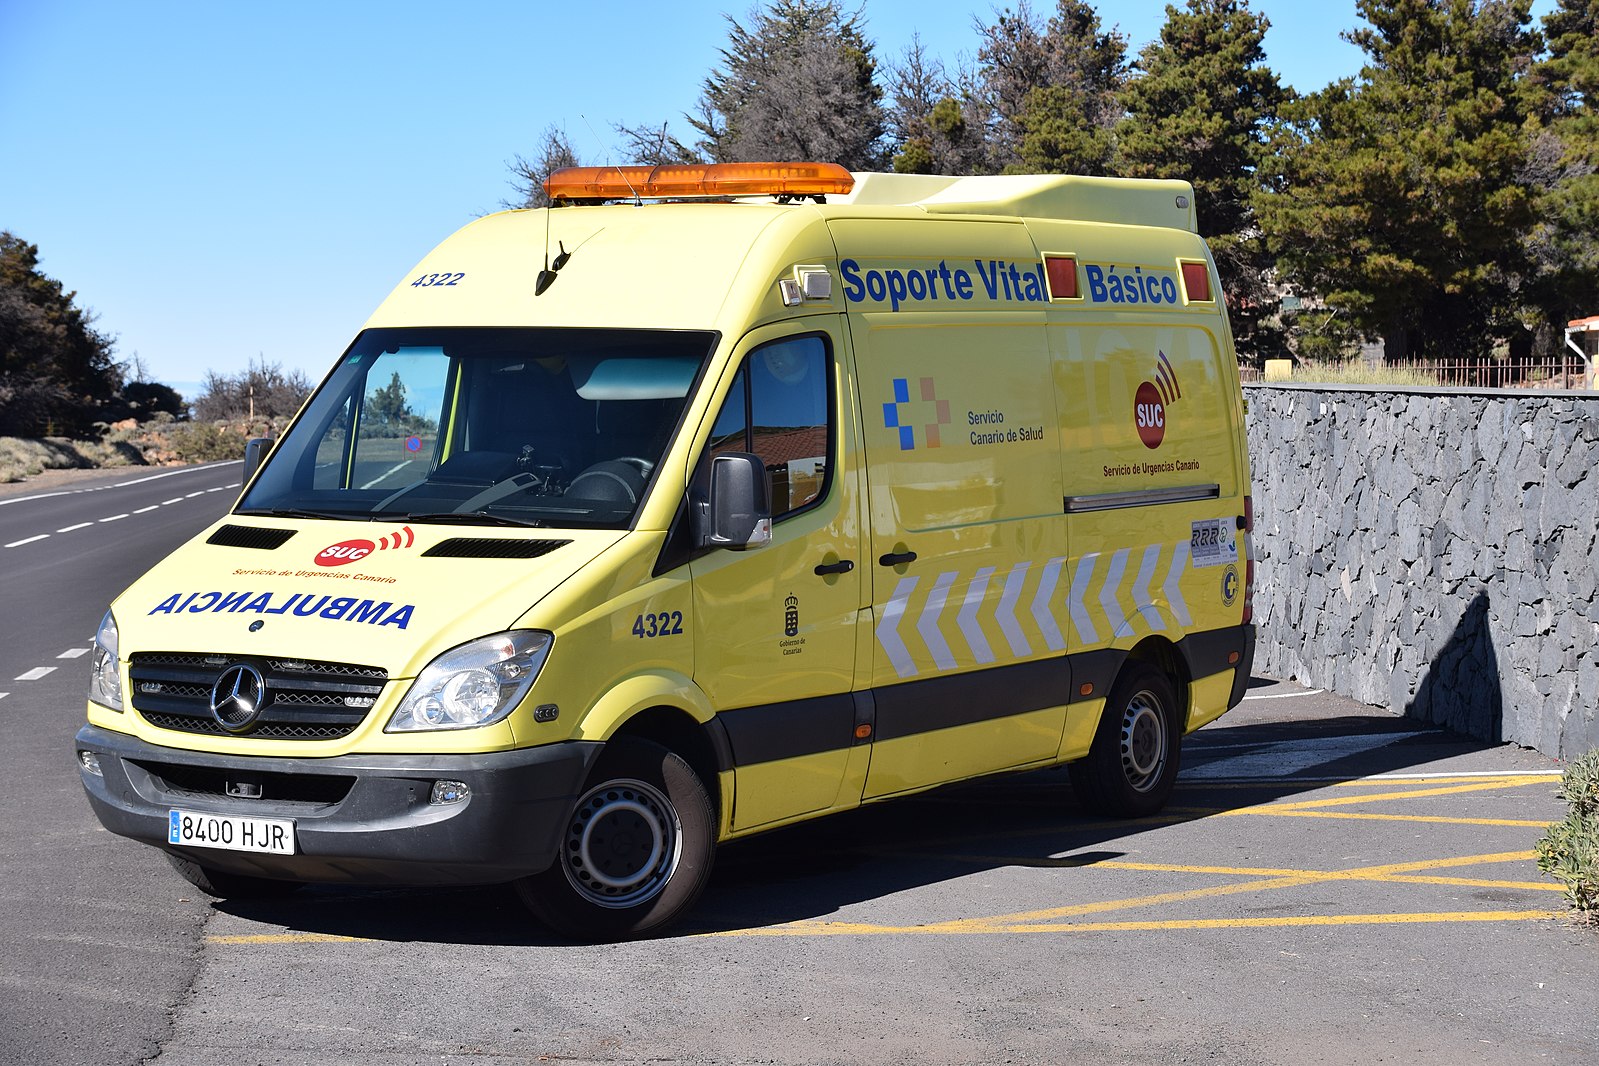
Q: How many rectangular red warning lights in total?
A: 2